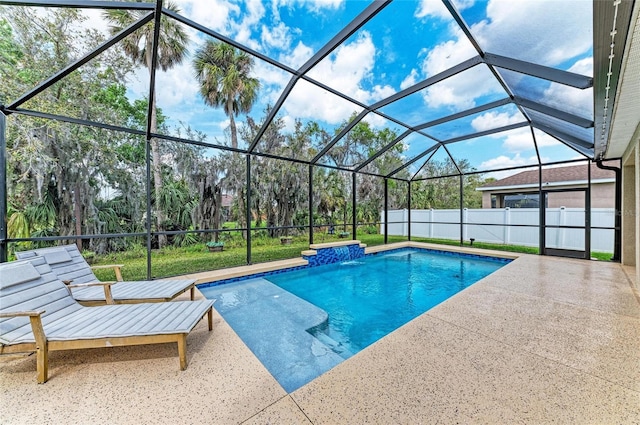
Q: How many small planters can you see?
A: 3